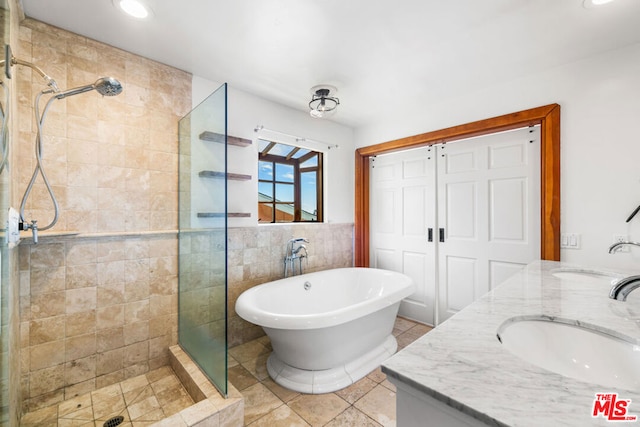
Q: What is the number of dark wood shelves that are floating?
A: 3